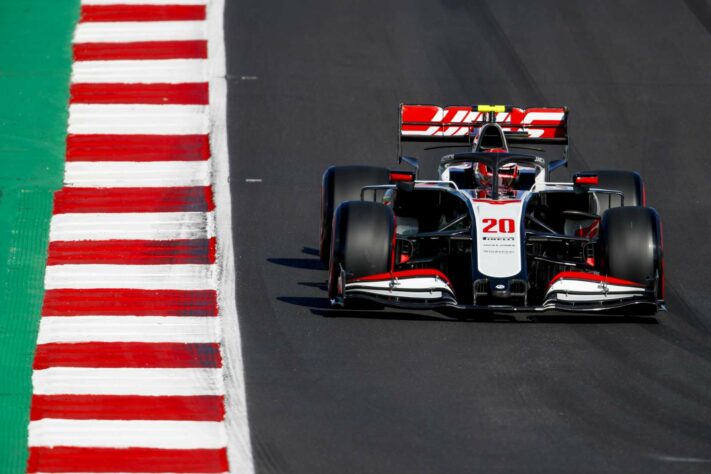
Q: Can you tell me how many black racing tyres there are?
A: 4